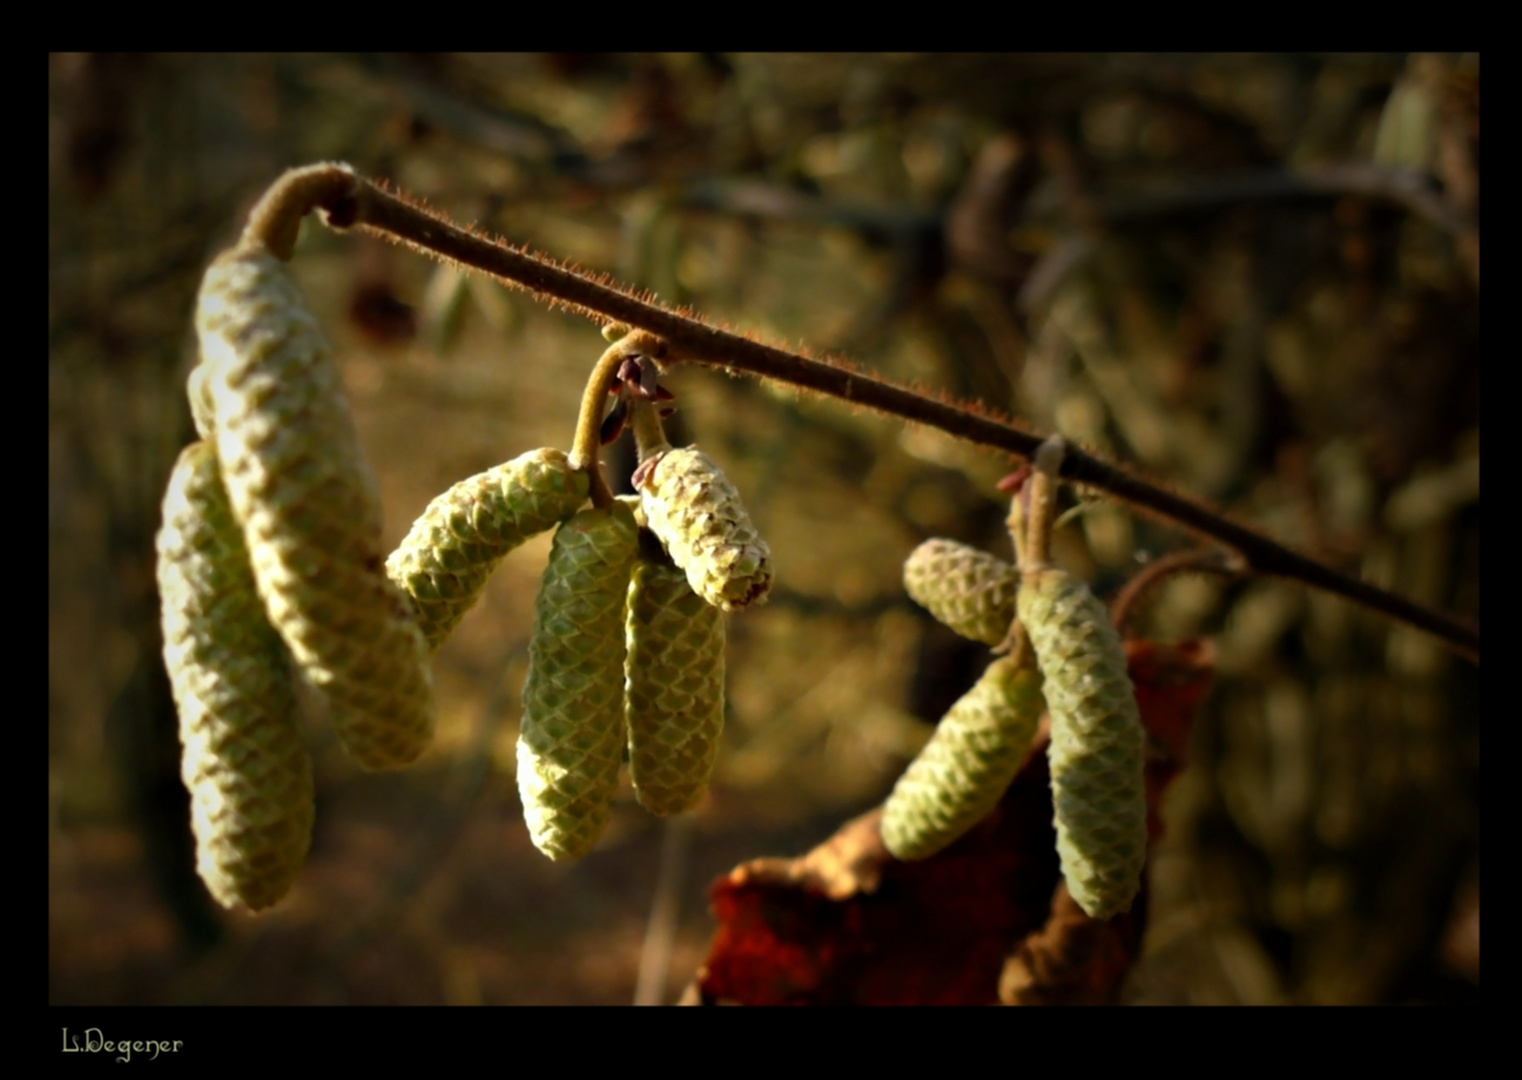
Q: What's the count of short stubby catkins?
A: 2